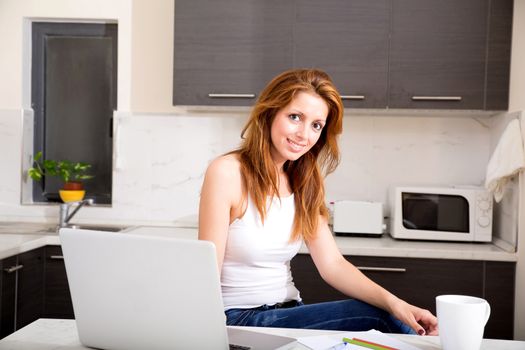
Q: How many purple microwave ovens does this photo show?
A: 0